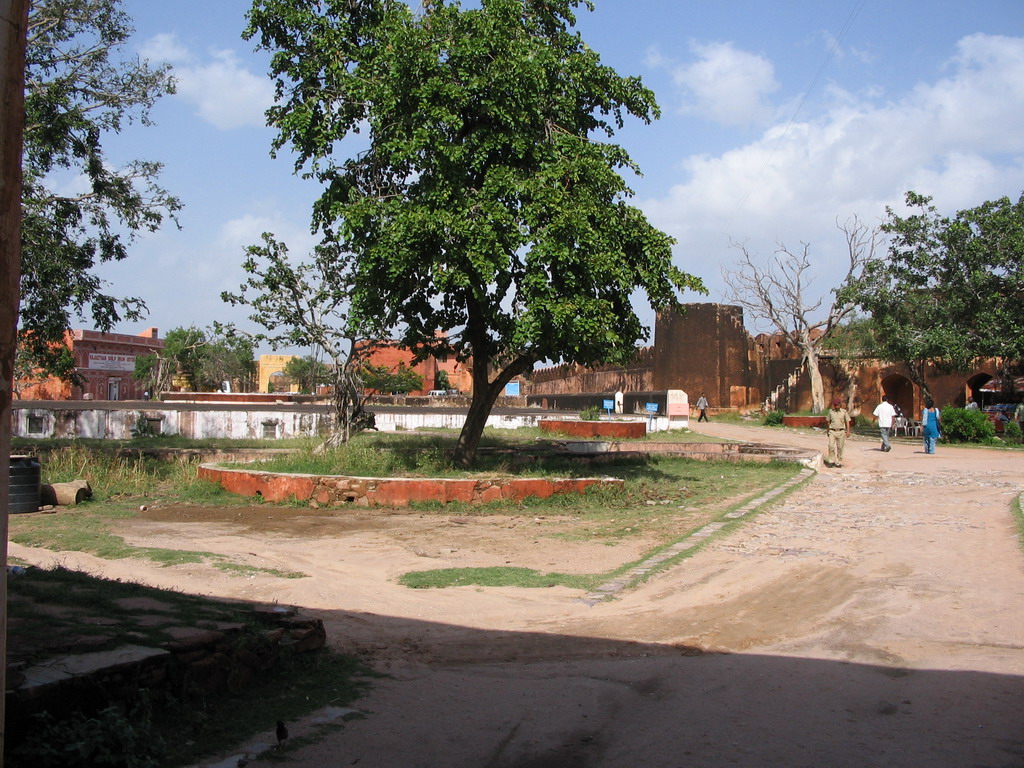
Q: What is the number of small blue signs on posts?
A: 2